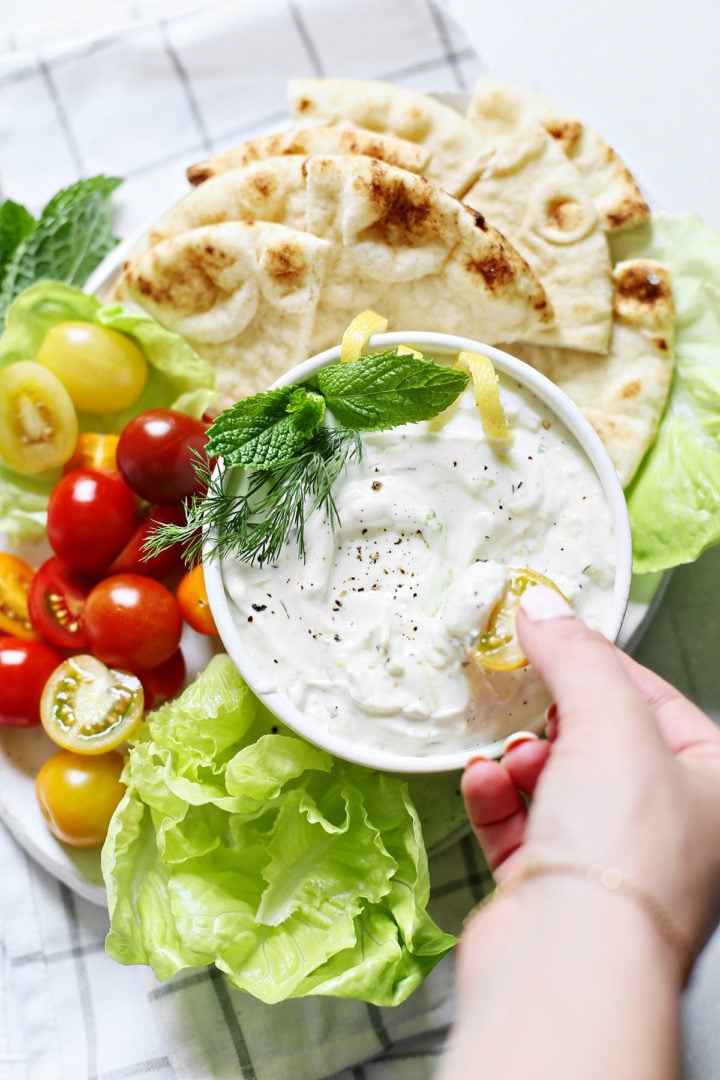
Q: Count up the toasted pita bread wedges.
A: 8